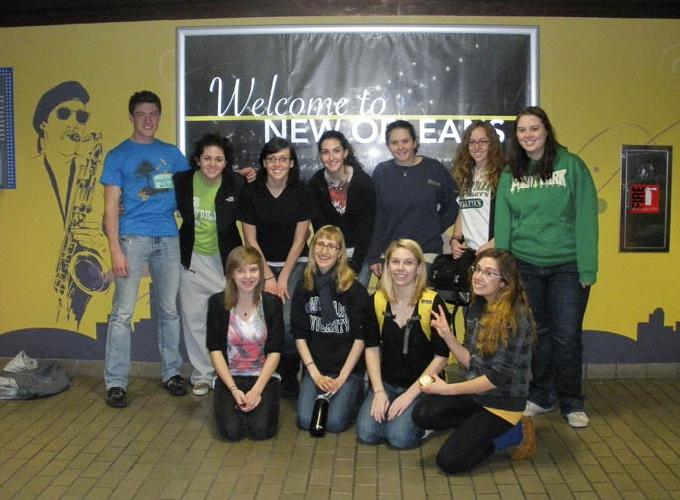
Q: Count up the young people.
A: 11